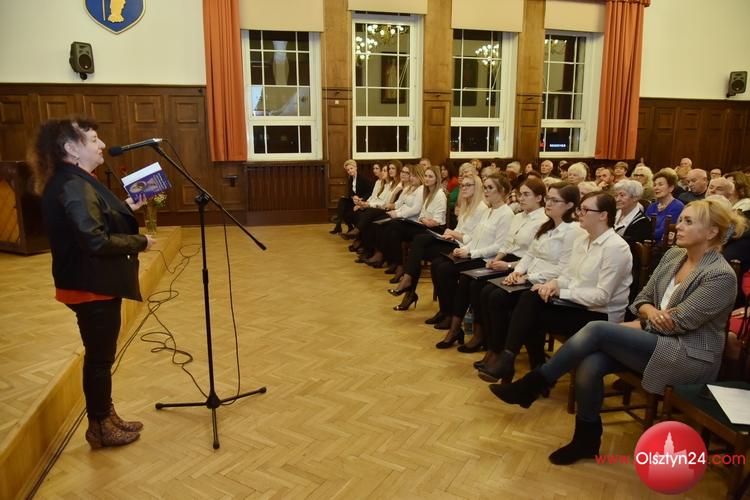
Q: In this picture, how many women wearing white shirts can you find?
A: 11